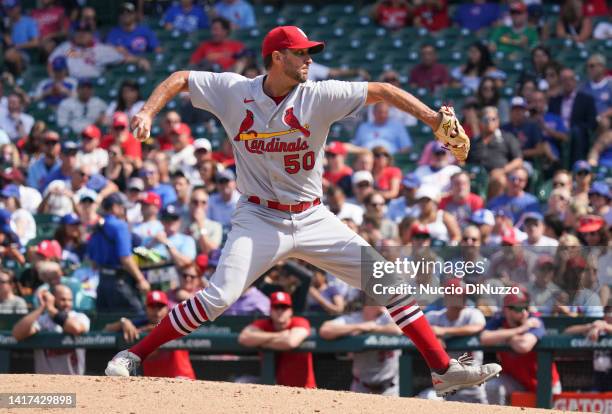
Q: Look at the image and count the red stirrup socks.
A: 2